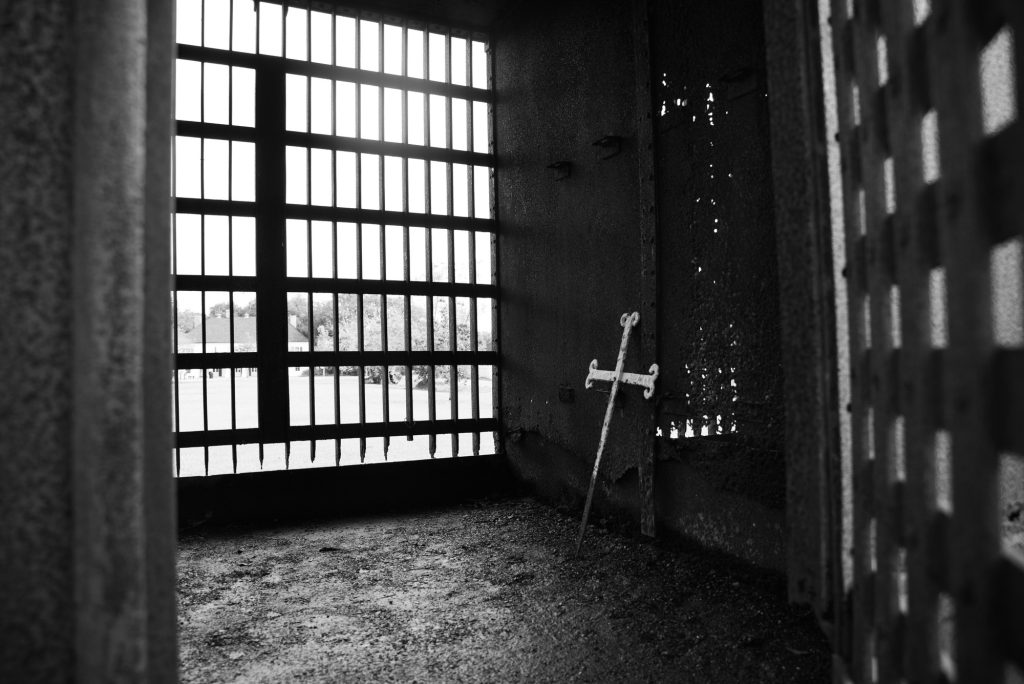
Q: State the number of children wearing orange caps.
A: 0